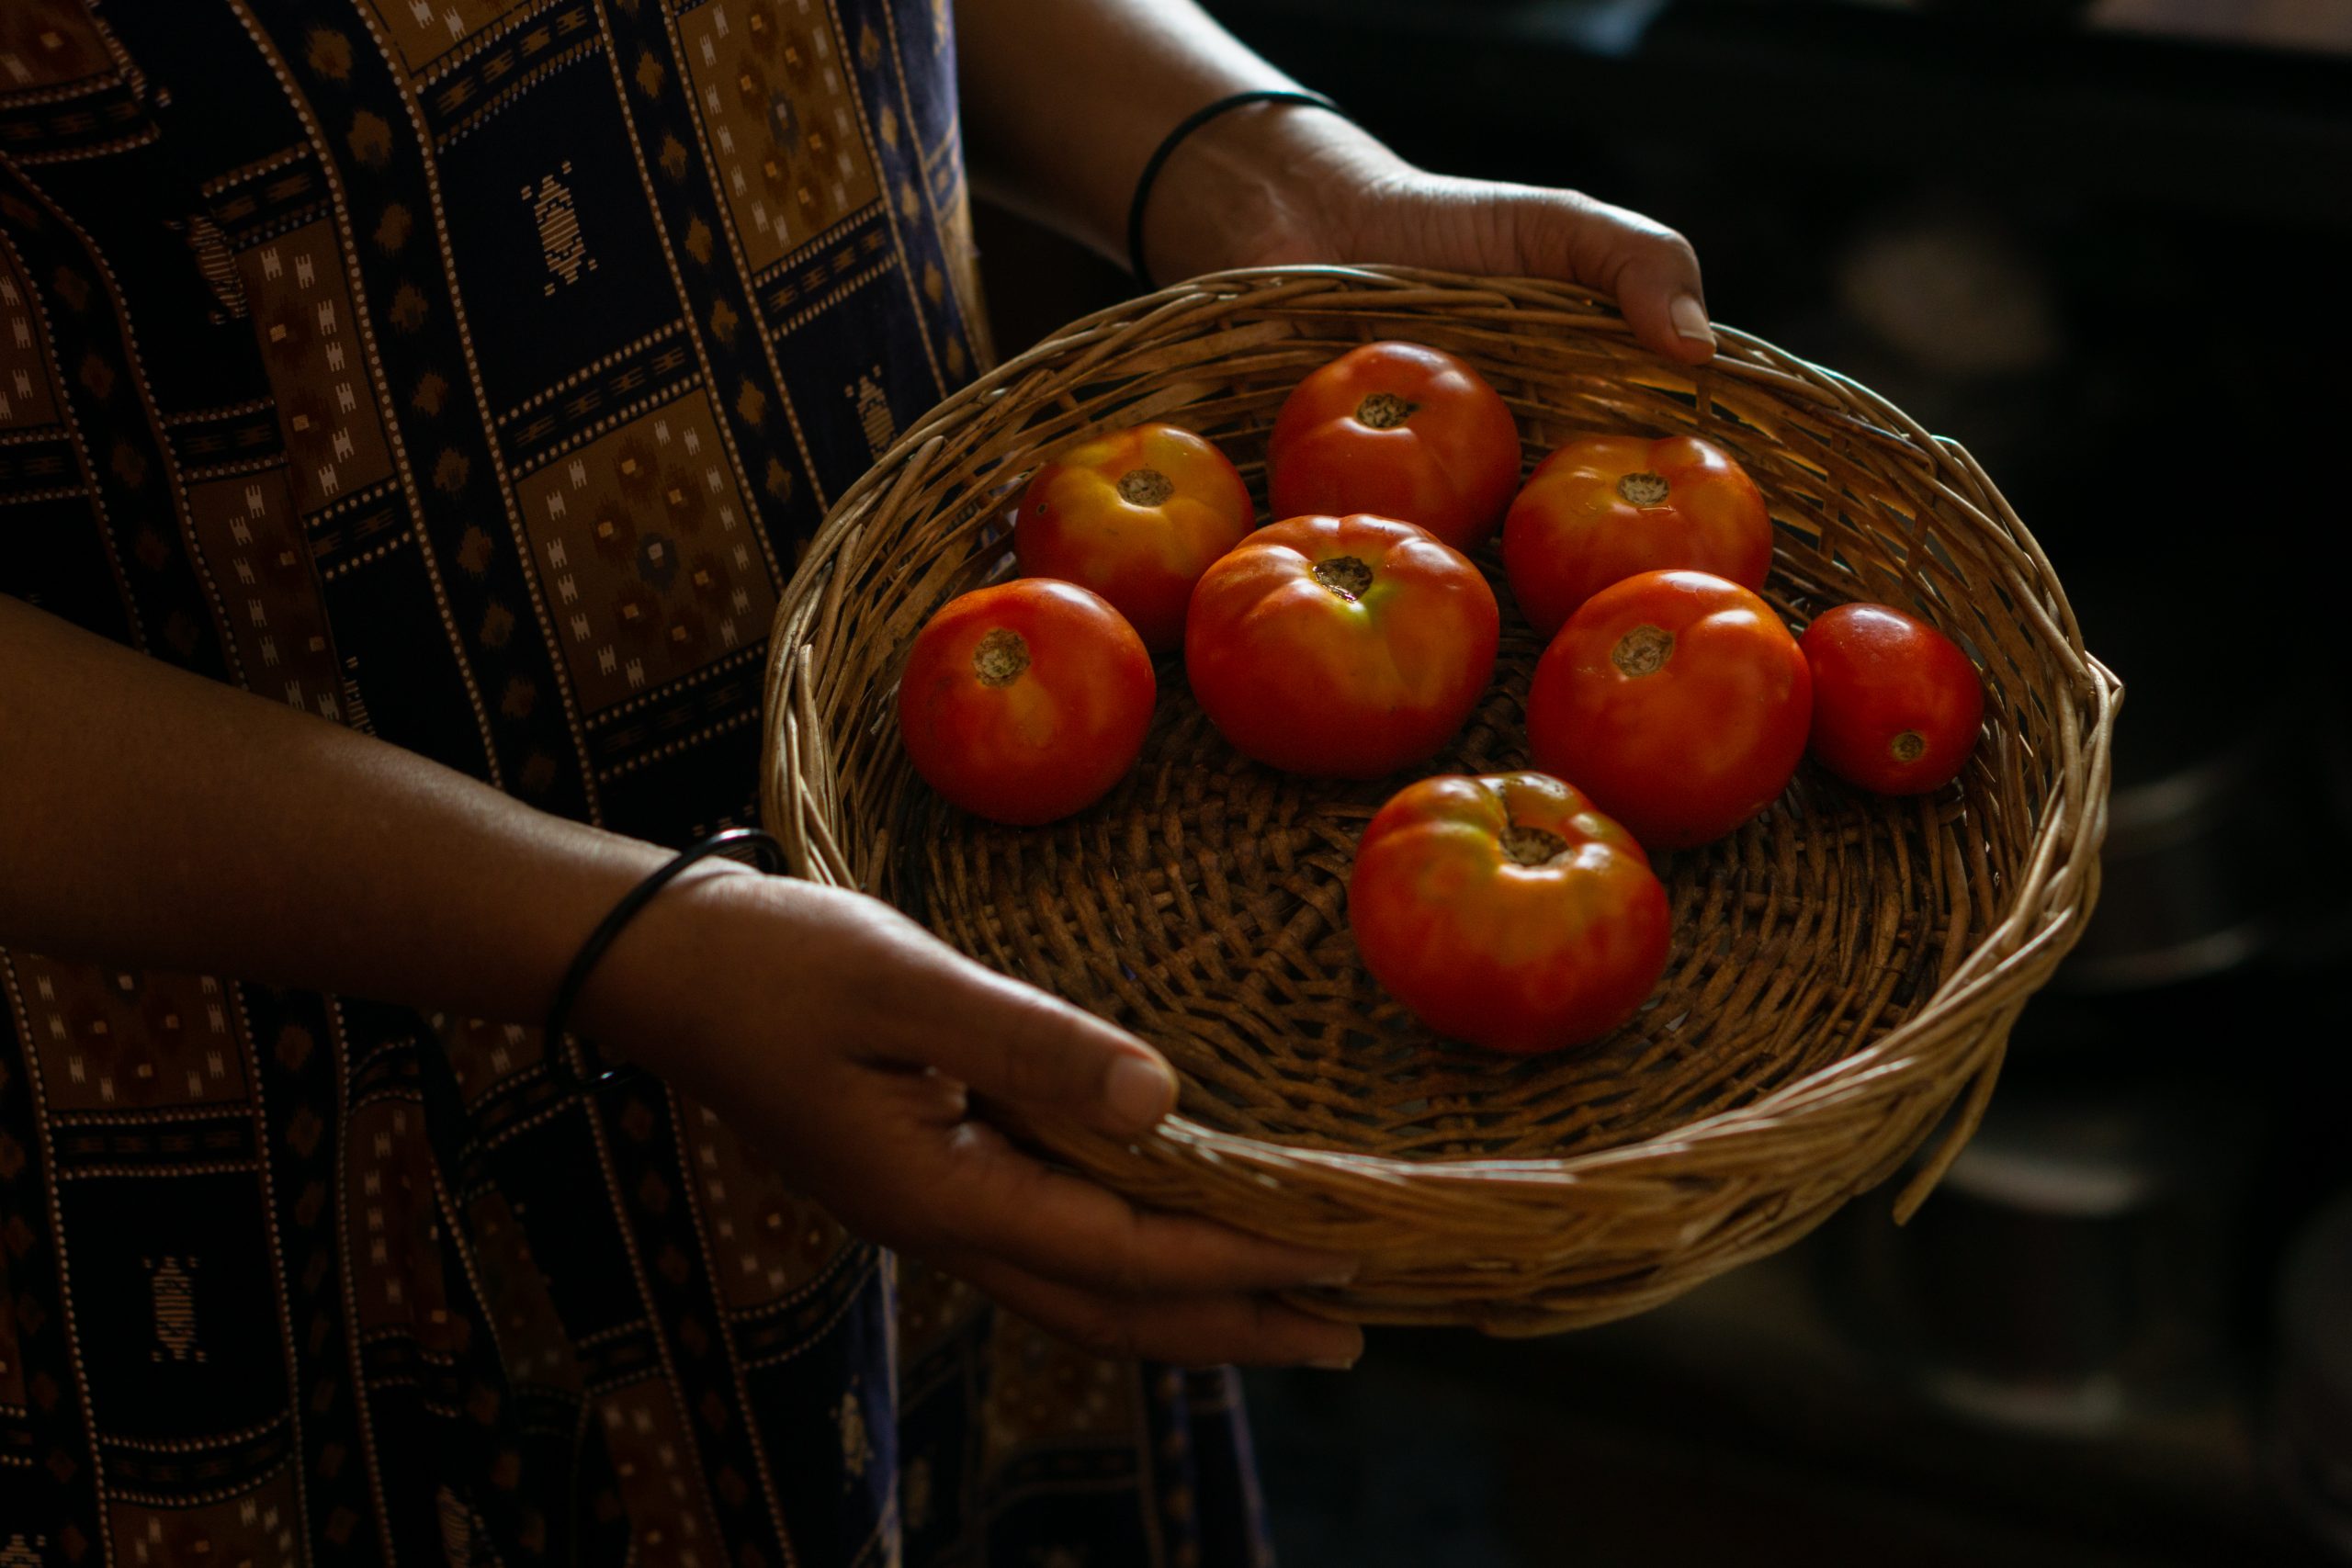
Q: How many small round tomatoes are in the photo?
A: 1